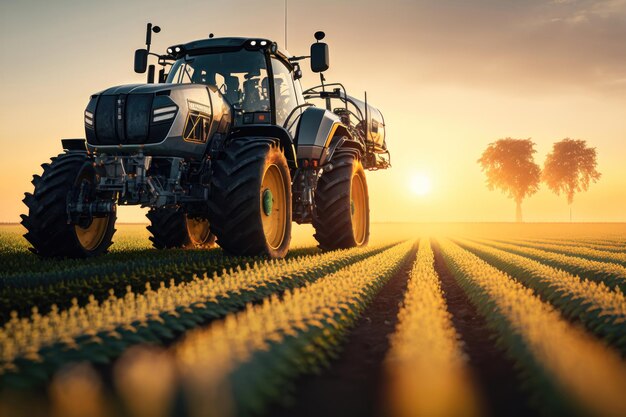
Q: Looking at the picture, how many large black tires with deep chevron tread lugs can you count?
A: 4